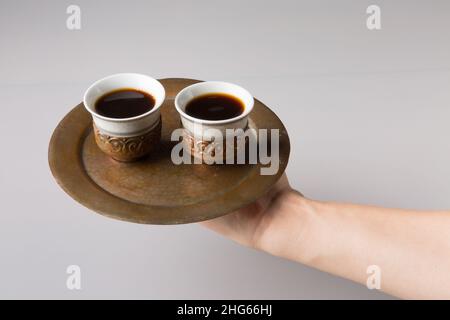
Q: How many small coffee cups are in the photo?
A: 2